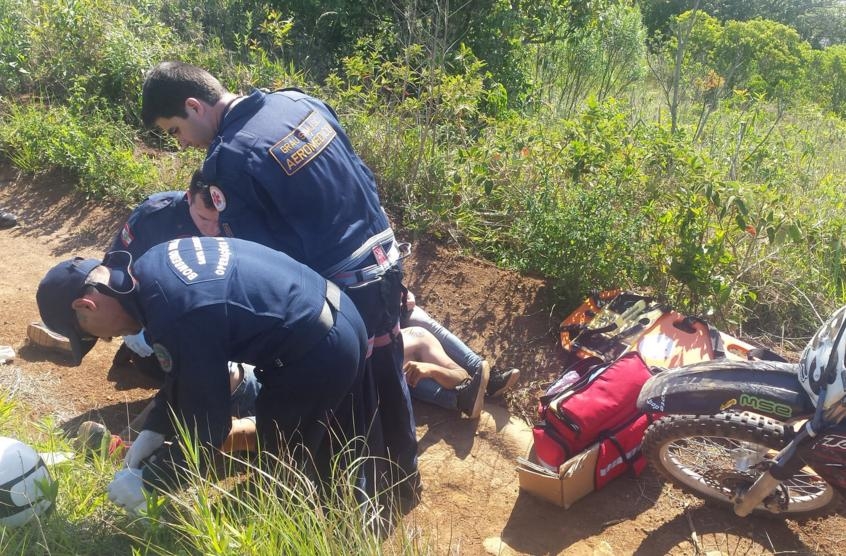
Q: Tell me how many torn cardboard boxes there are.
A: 1